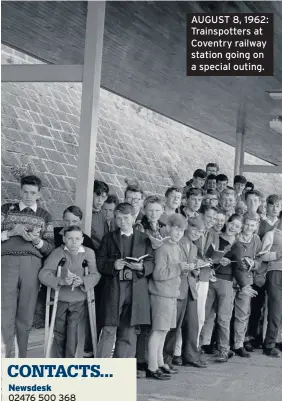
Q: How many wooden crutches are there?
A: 2